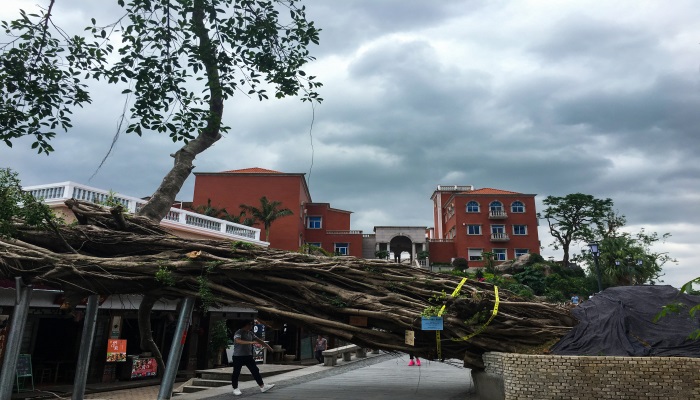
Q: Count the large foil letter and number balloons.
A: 0